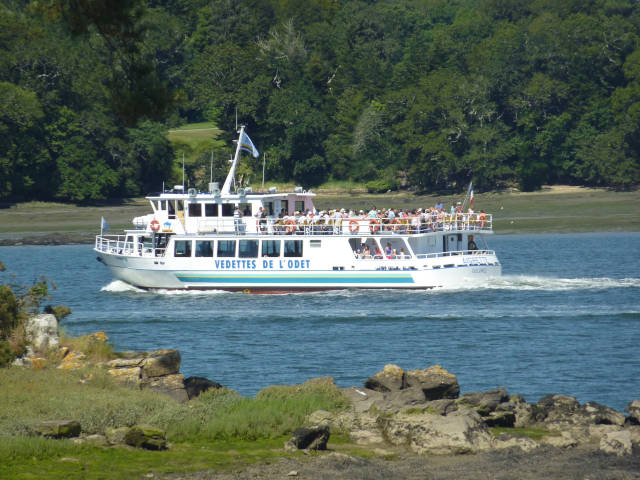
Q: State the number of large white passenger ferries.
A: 1